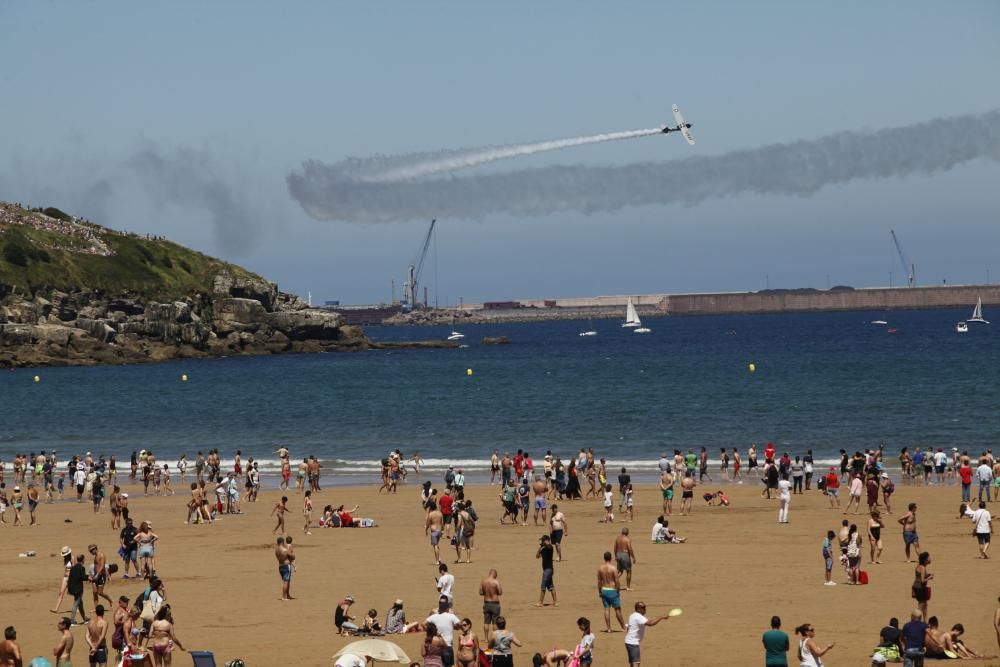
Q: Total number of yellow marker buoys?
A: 4